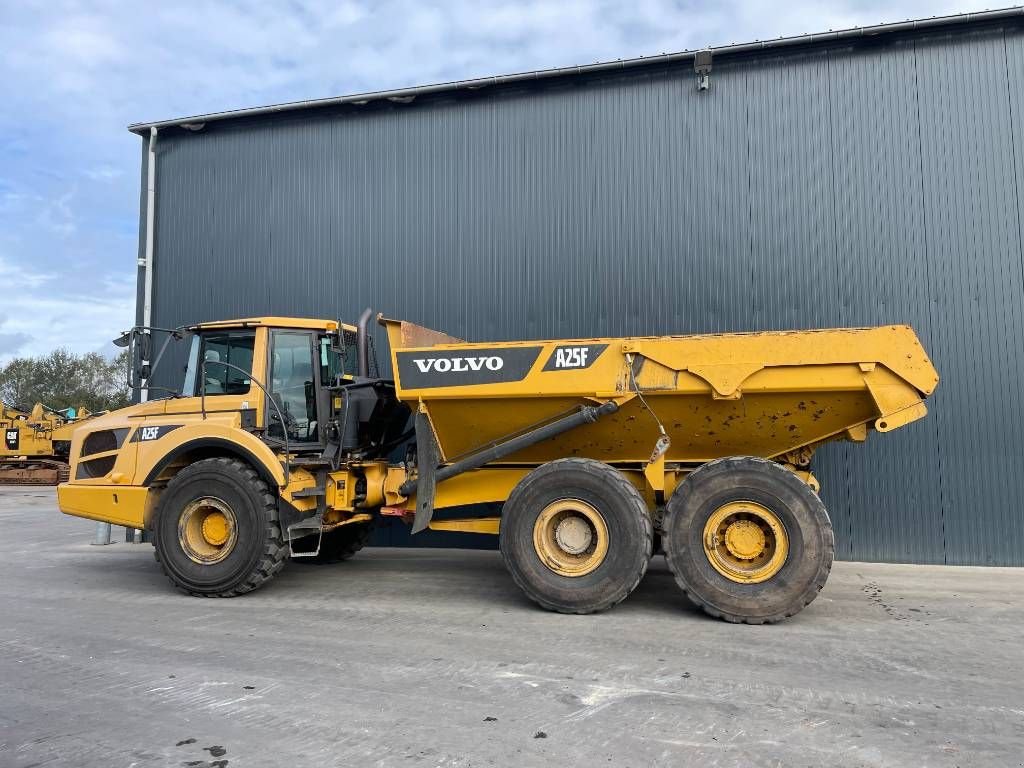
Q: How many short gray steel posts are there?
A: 1